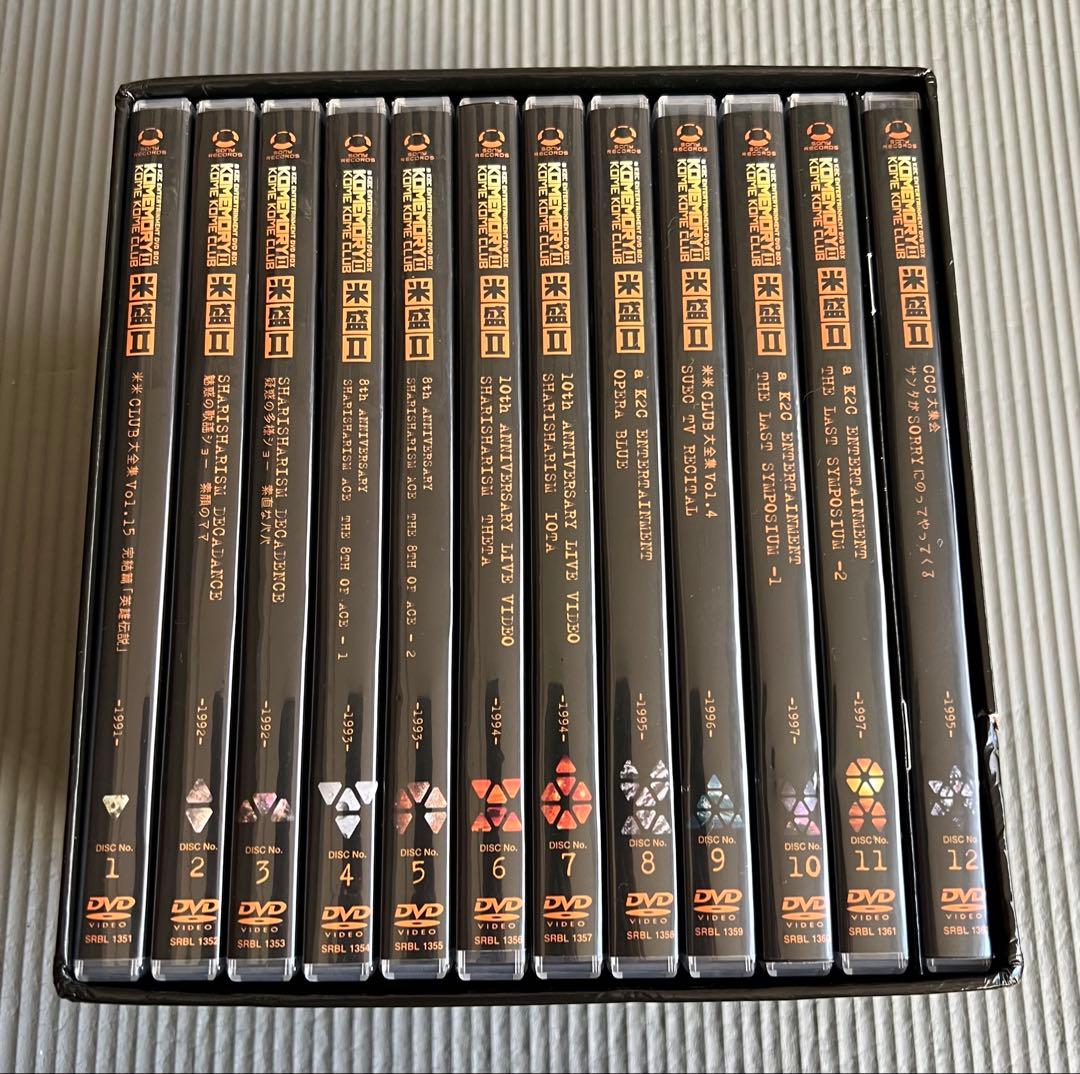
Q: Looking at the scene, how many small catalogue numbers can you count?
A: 12